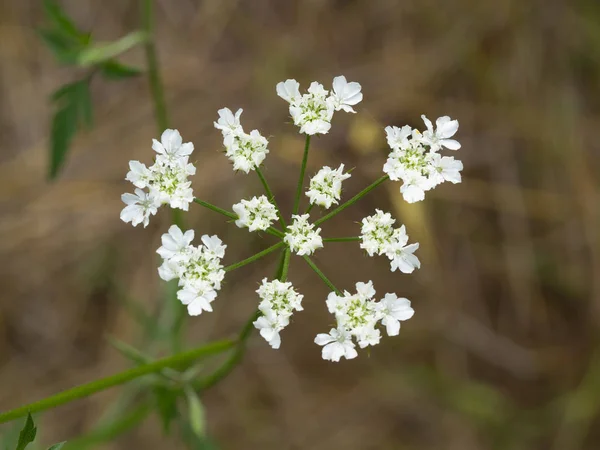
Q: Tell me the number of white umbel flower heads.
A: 11